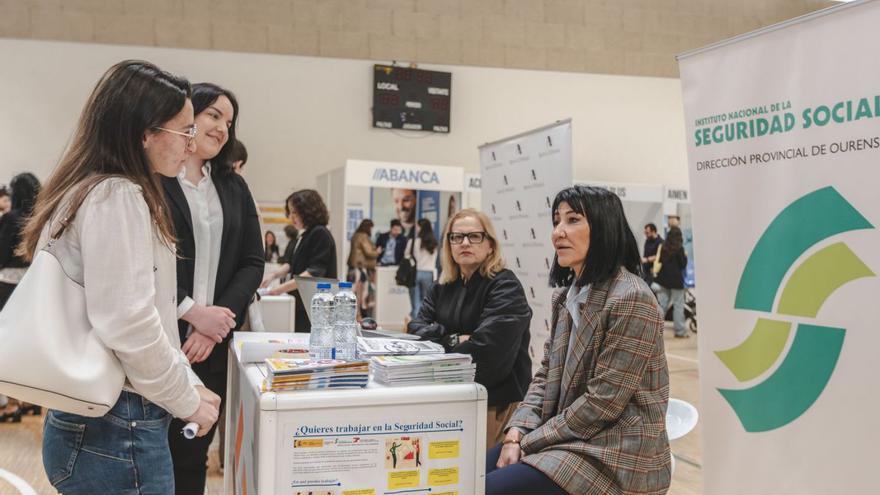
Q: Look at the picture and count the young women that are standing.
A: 2